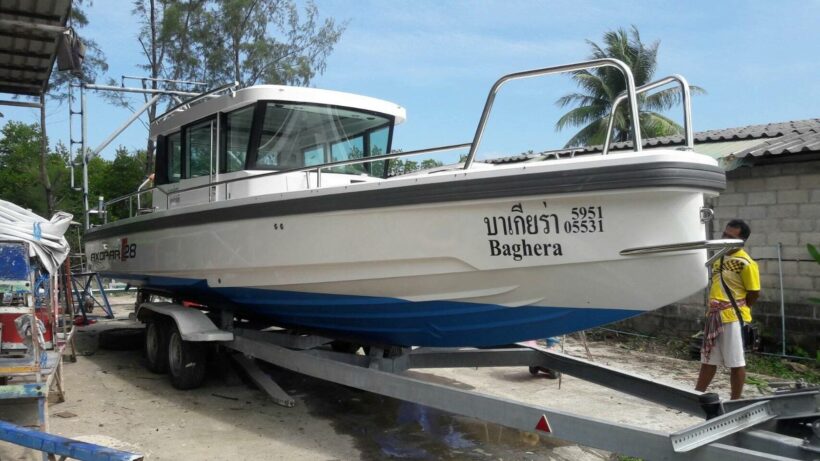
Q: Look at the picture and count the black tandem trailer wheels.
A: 2